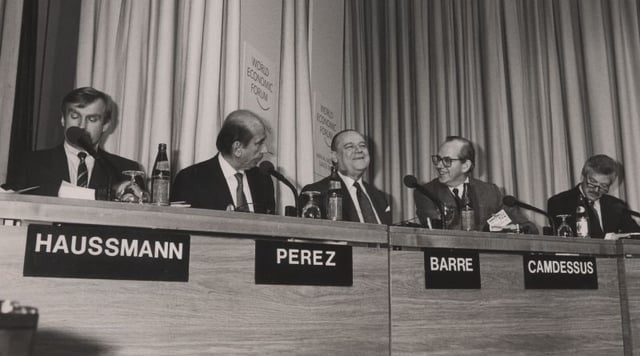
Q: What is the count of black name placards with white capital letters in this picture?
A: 4